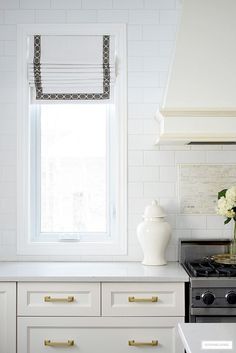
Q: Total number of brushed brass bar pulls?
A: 4